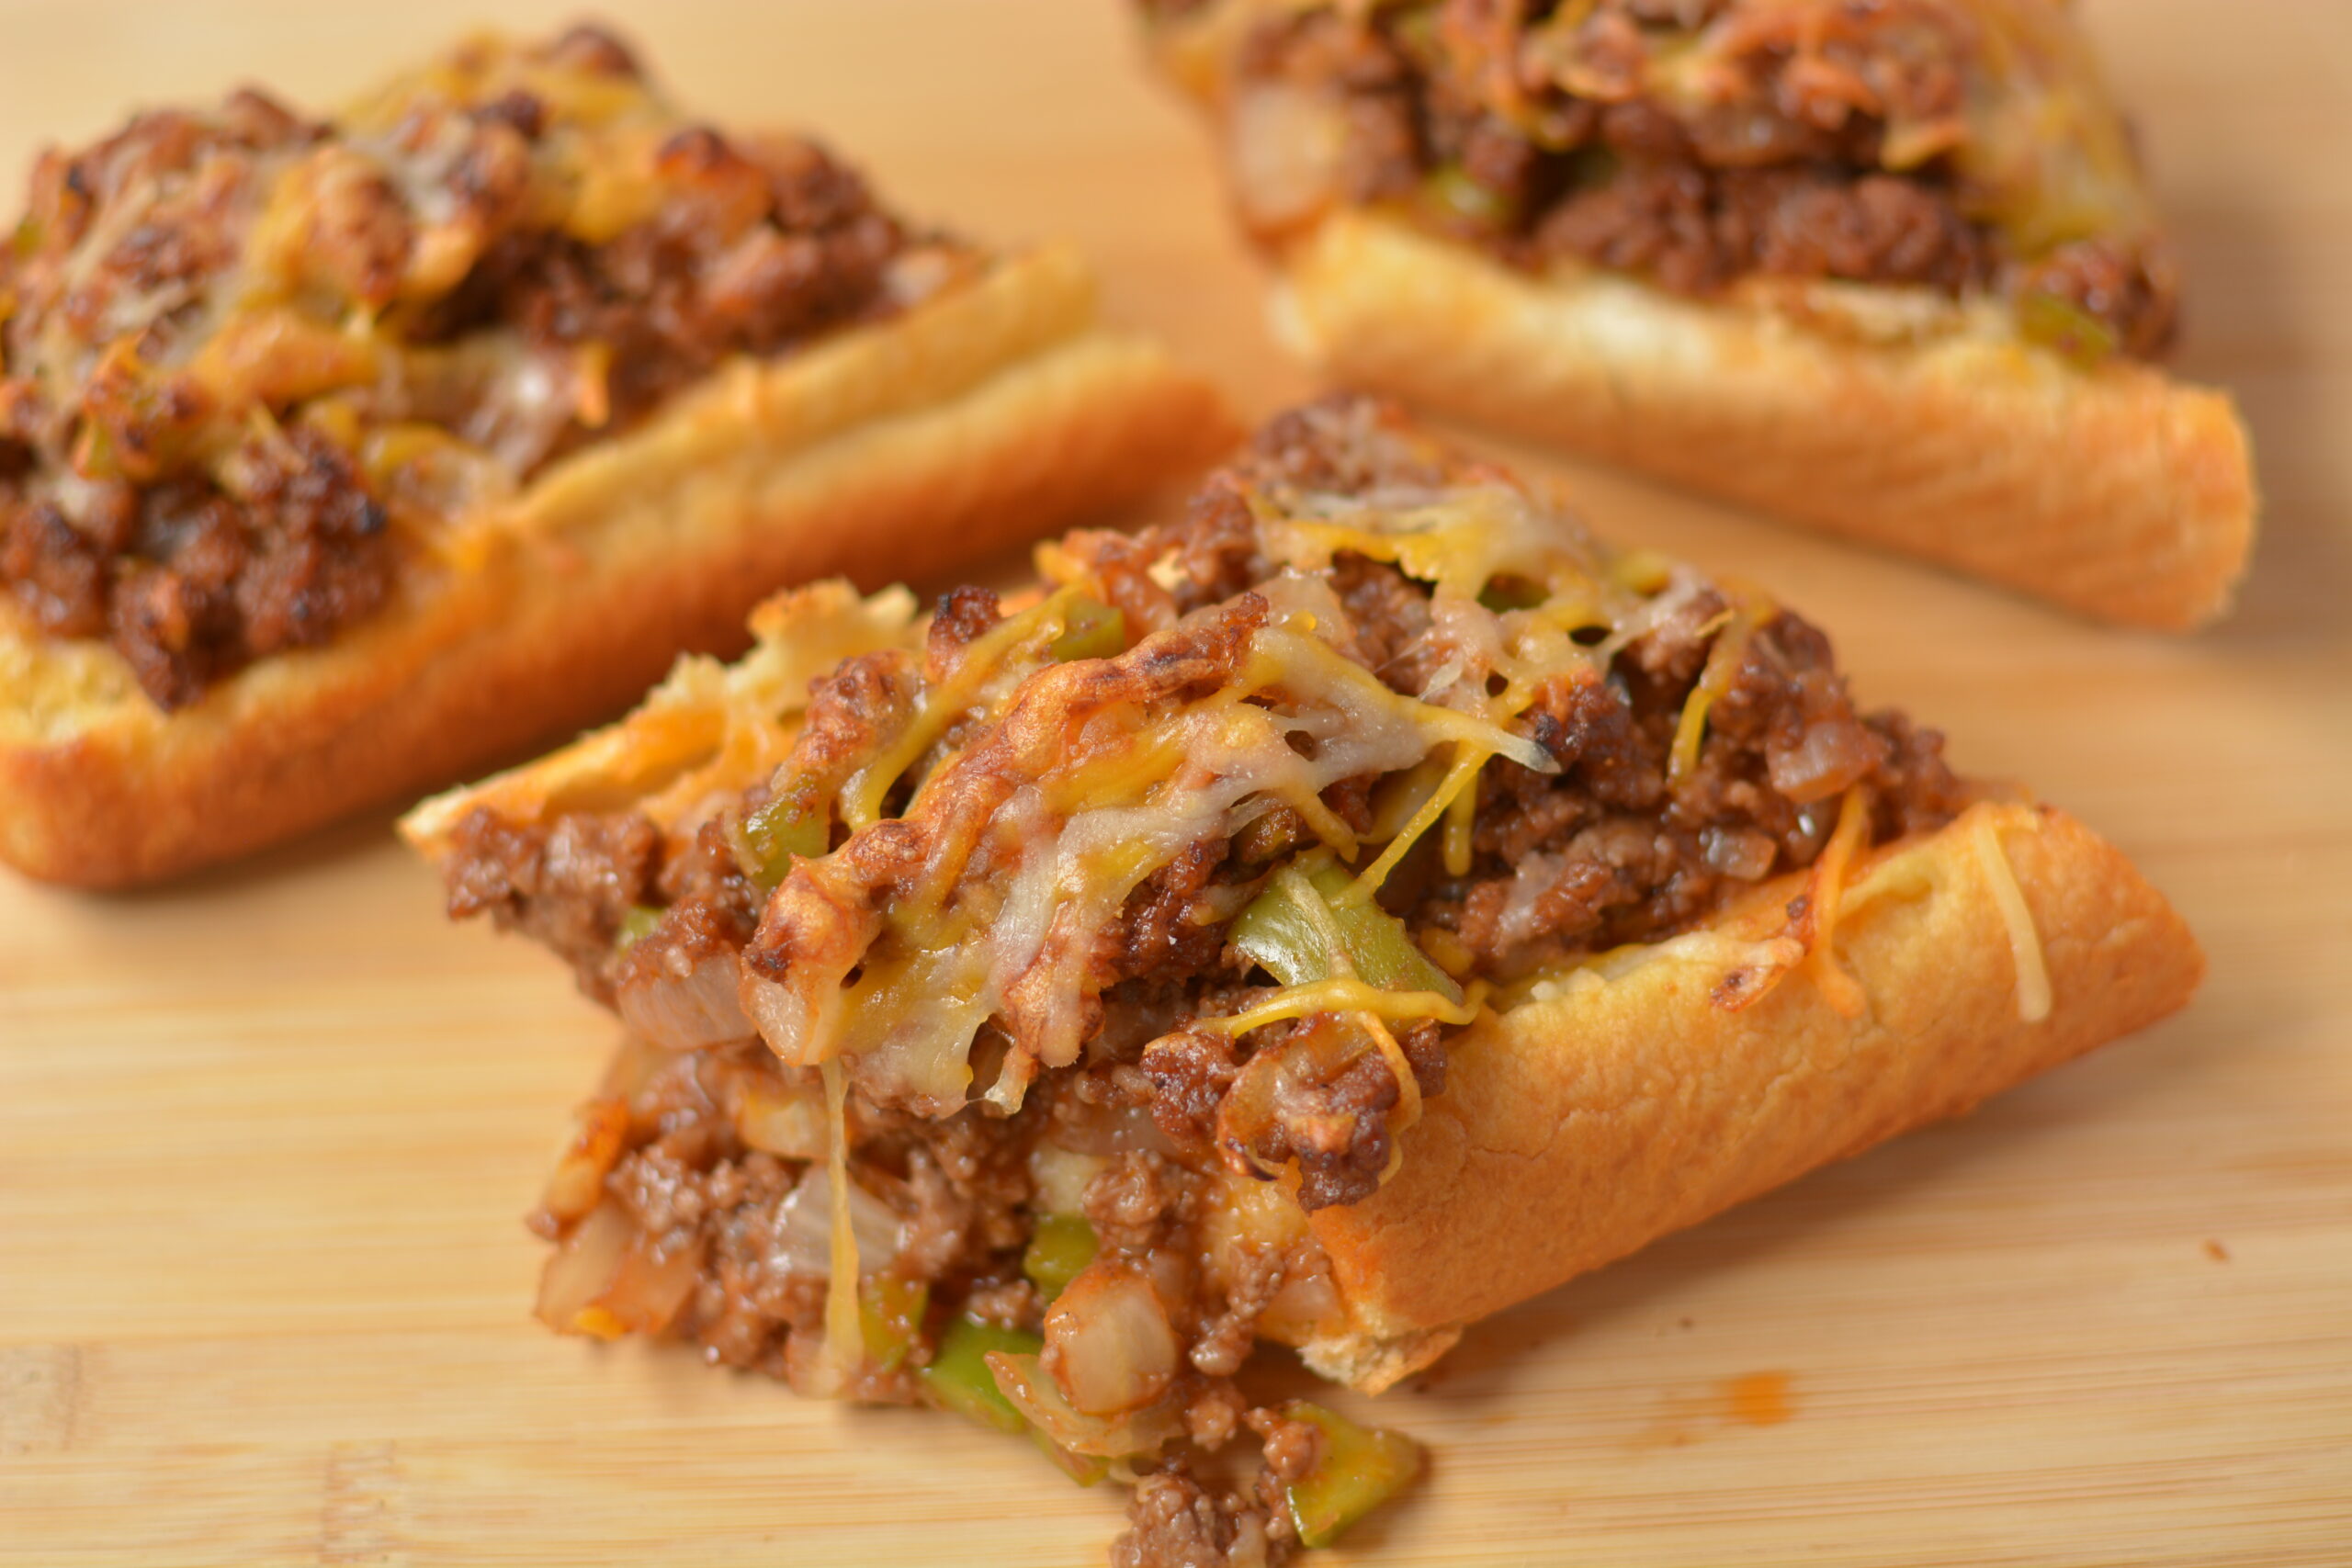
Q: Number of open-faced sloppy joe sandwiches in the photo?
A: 3